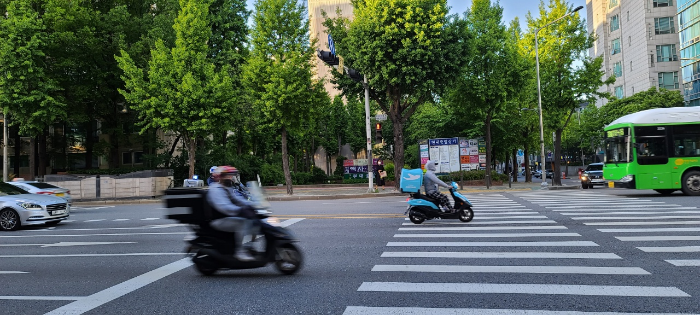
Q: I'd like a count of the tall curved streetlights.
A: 1